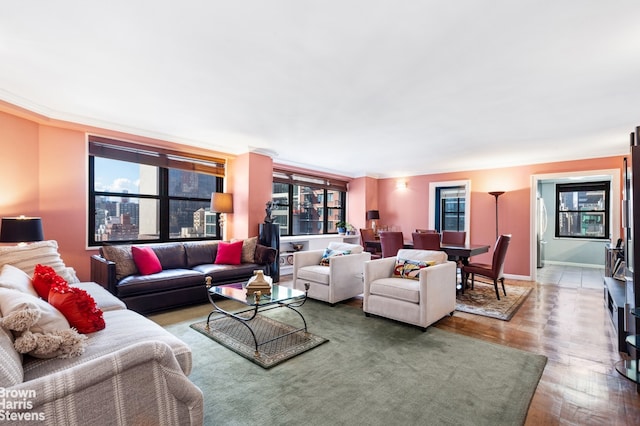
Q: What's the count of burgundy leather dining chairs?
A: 6